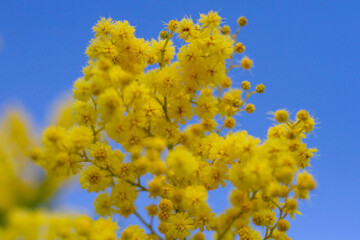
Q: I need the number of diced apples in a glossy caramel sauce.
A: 0